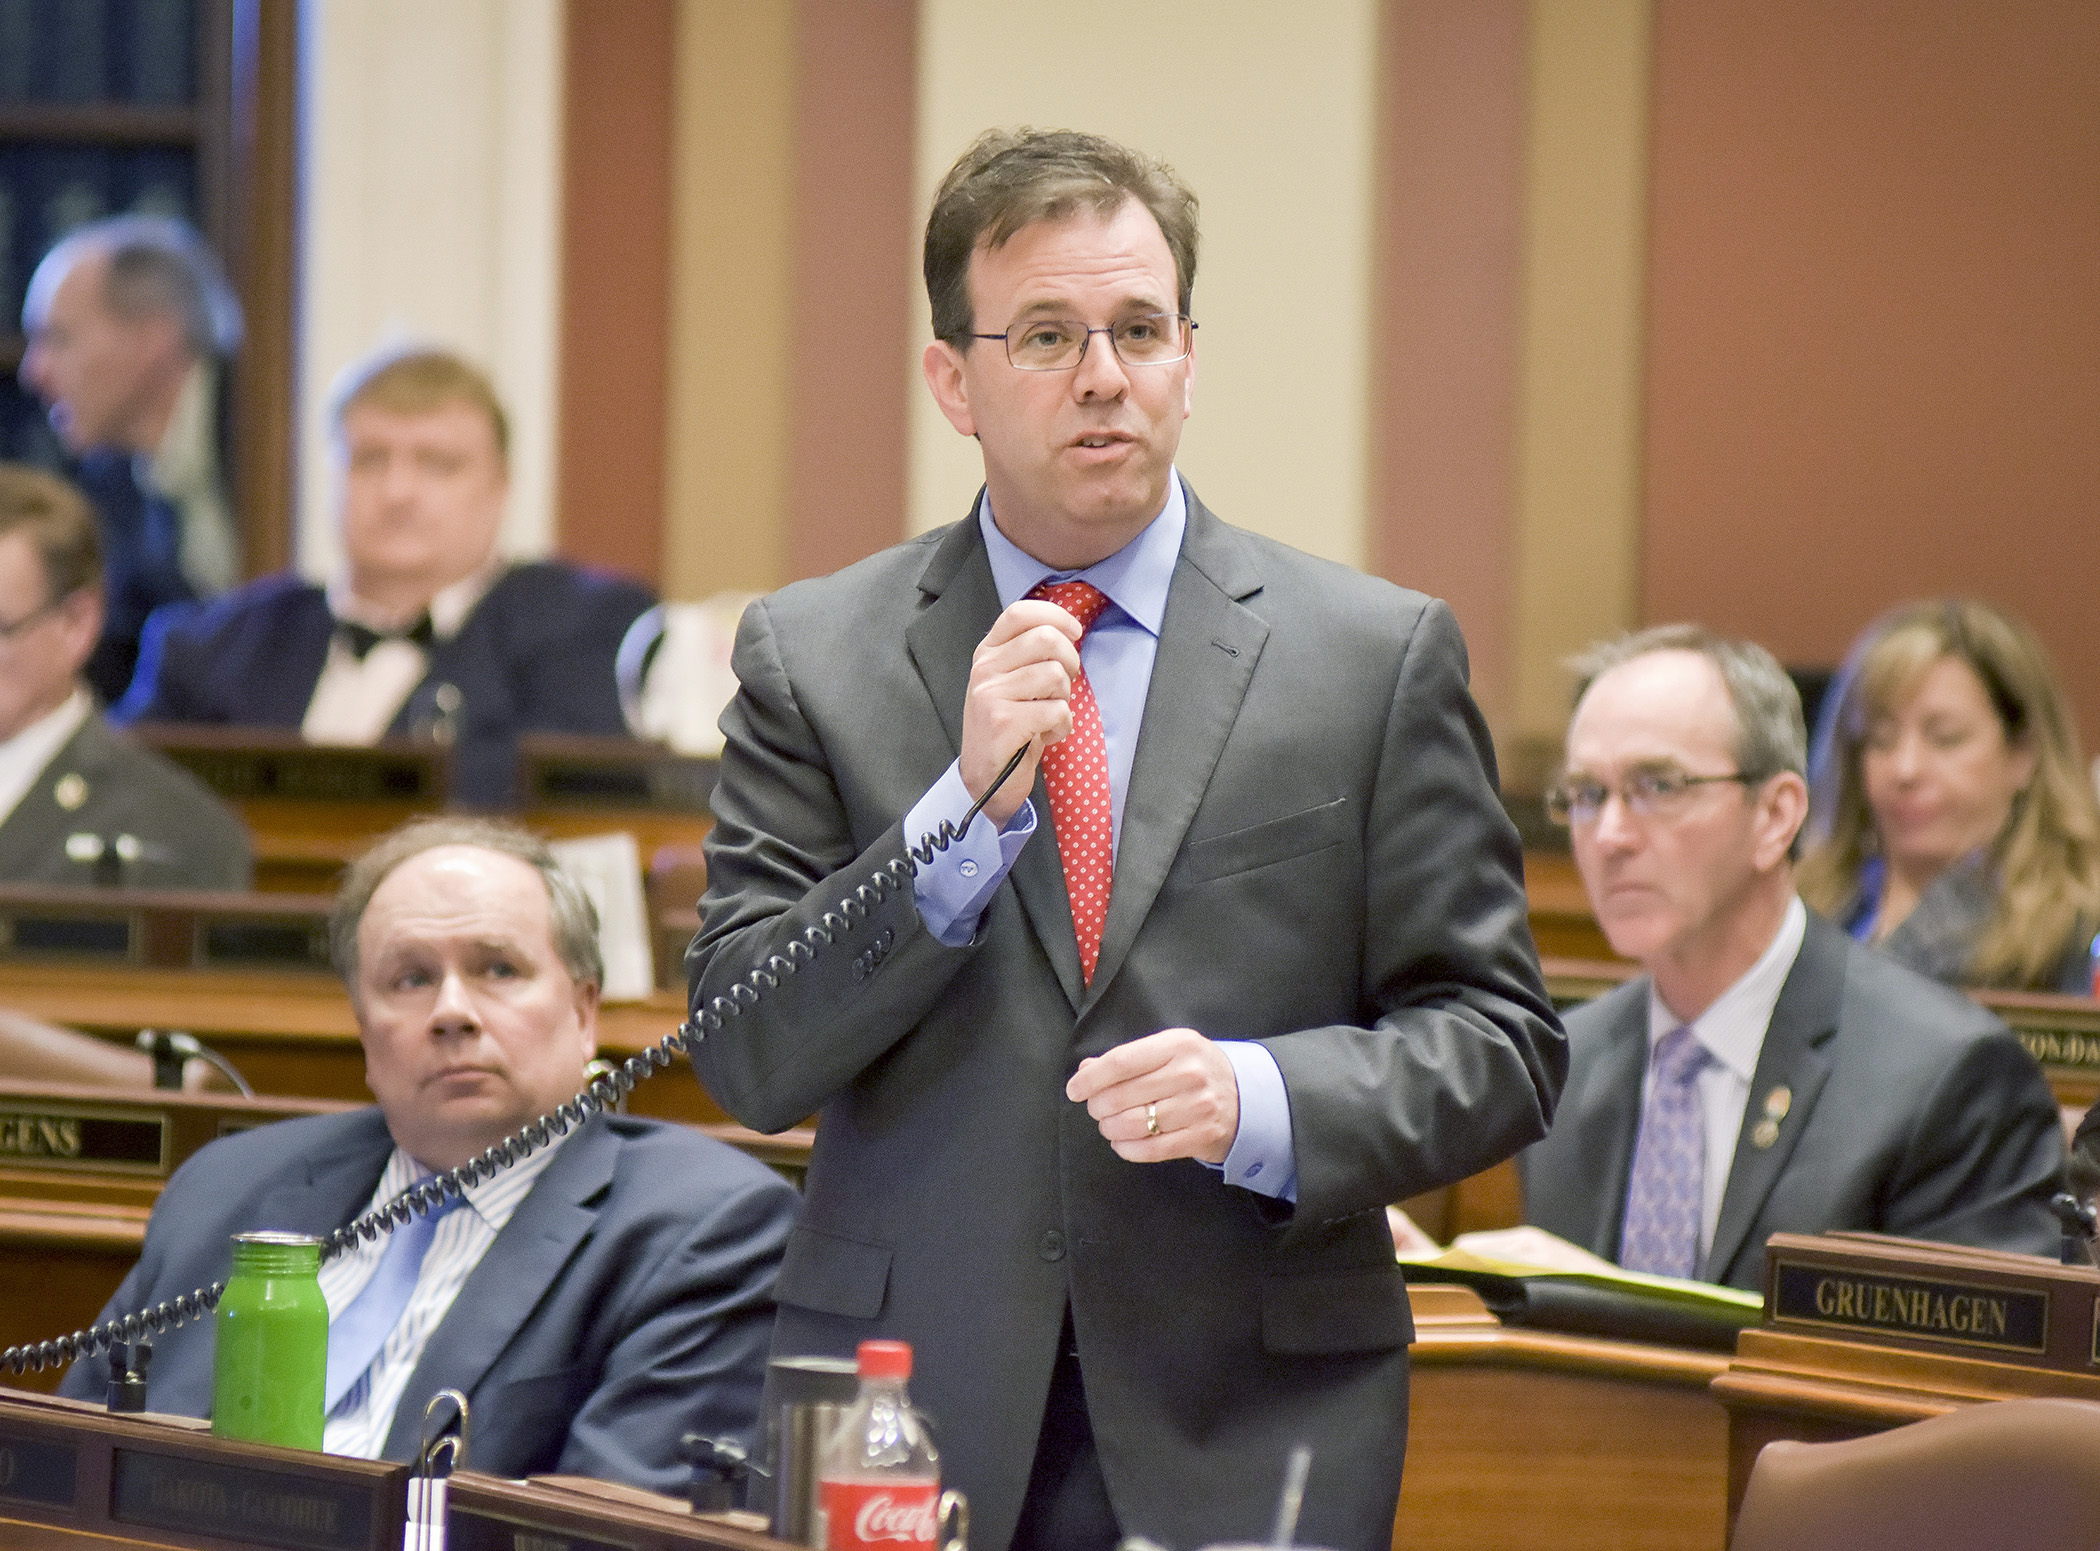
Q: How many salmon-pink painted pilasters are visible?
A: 2